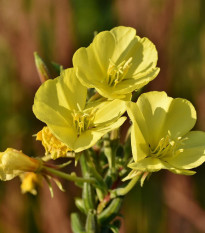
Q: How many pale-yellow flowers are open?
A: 3